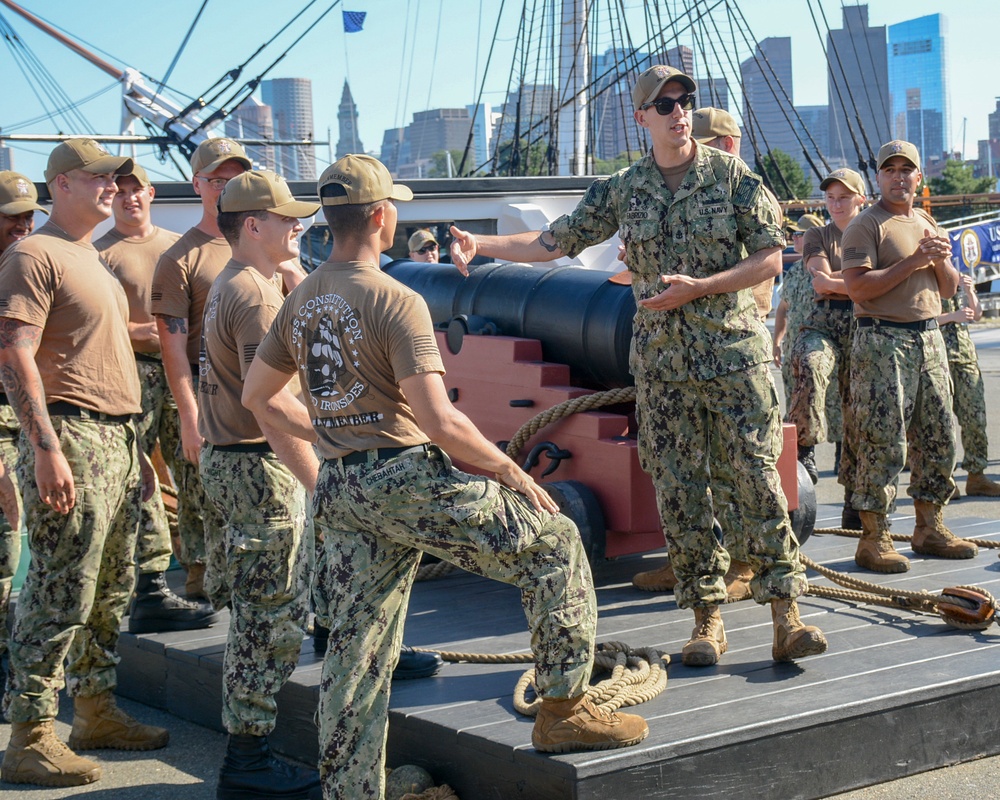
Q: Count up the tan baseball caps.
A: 12